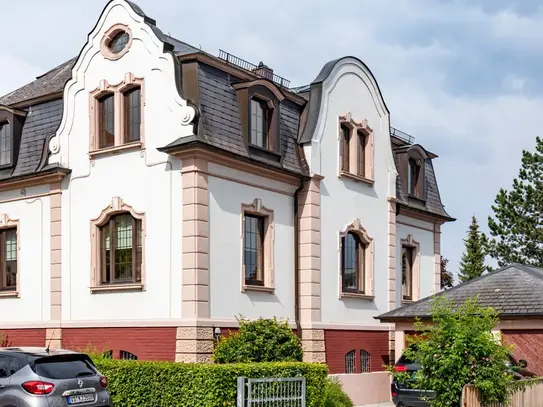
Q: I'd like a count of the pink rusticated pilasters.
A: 5